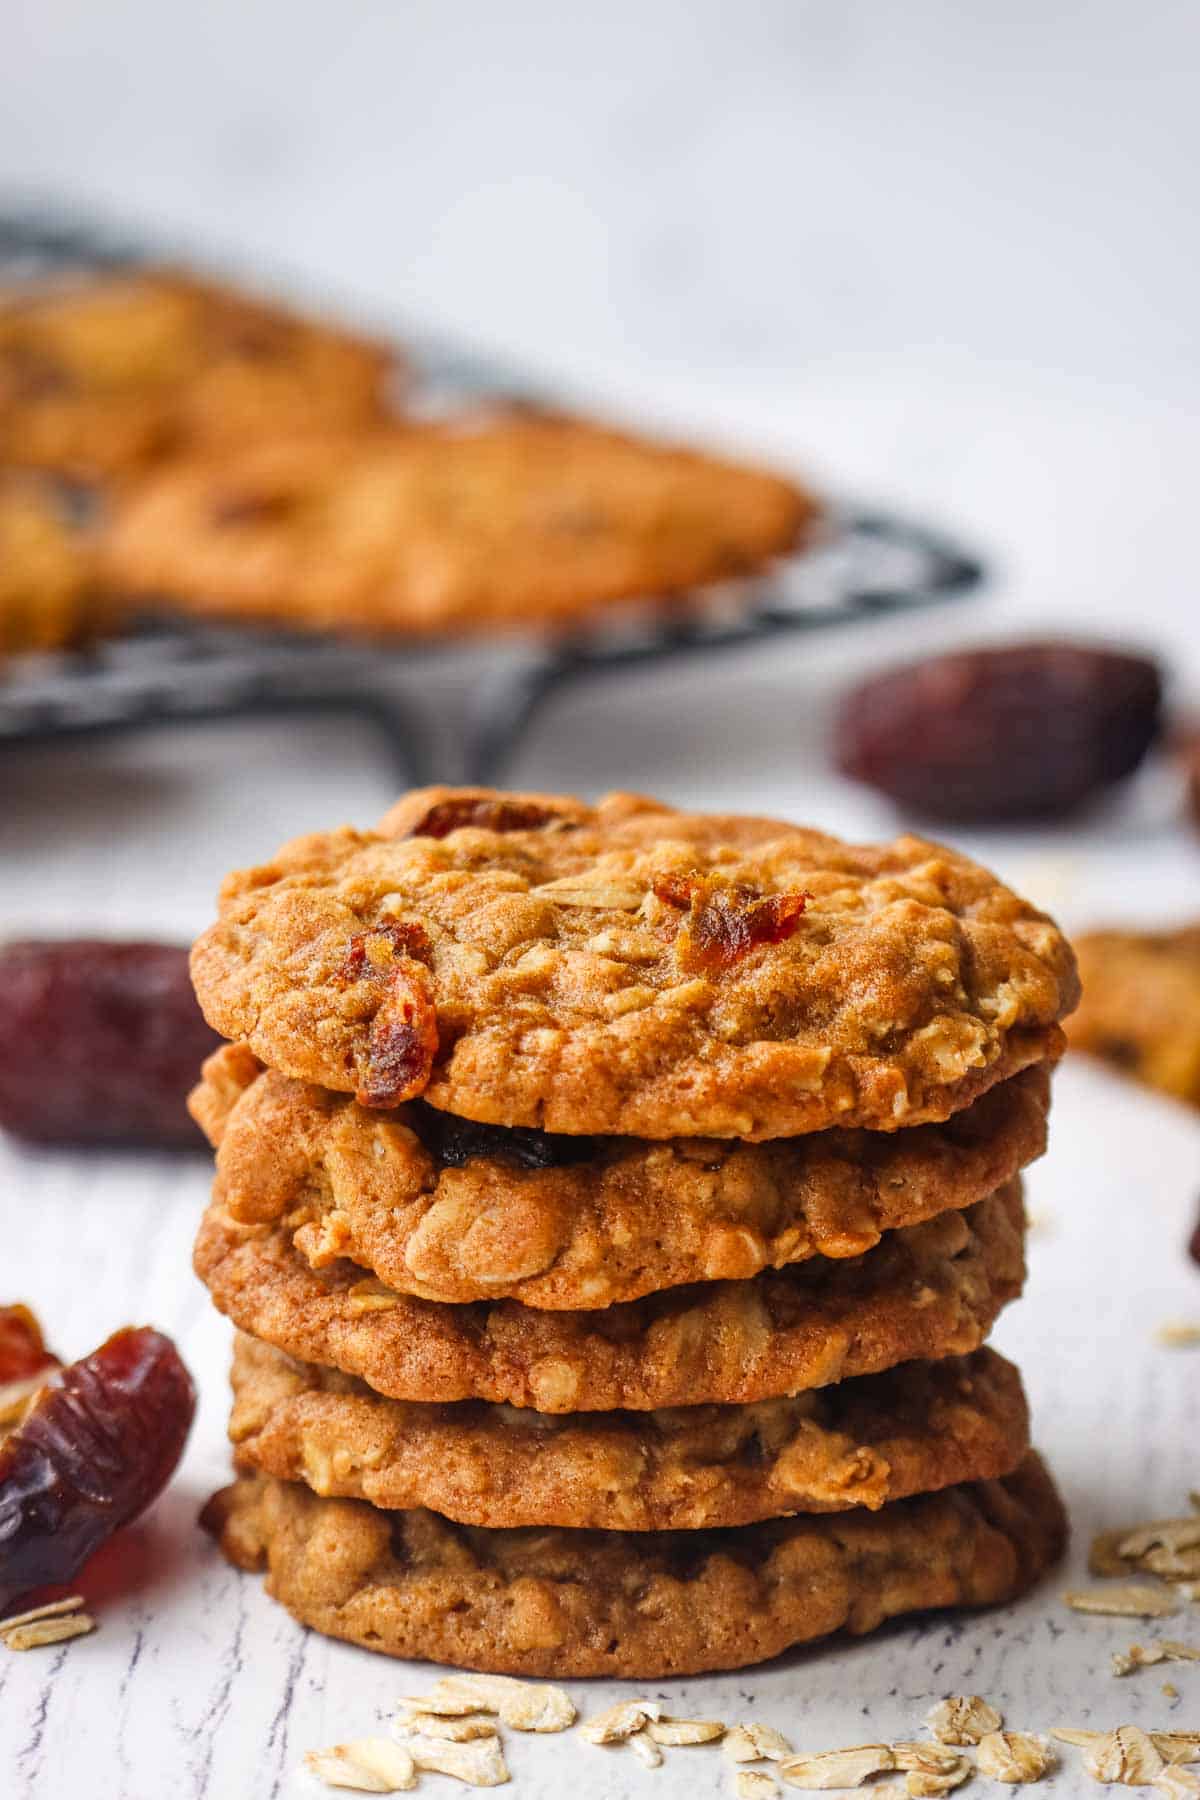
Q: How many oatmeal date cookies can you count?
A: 9